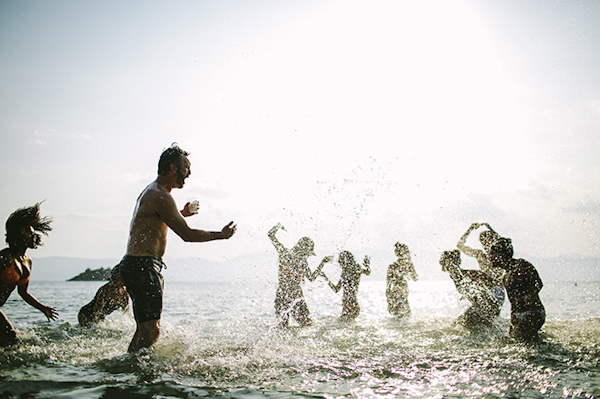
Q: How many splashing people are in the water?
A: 9